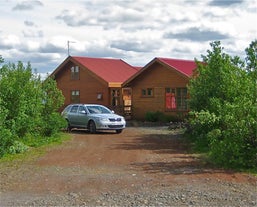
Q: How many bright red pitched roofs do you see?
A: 2